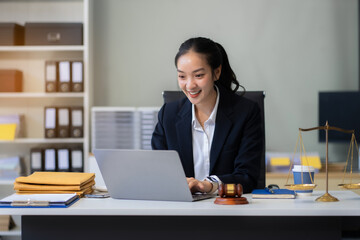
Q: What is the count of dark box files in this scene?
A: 10